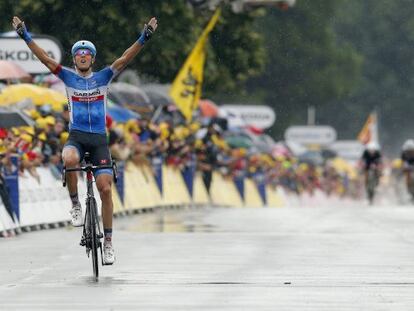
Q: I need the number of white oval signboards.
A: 4